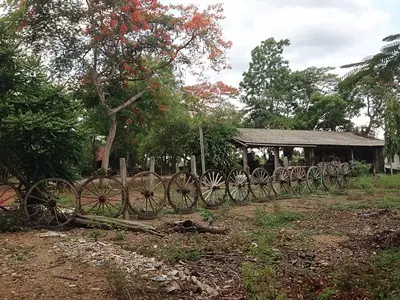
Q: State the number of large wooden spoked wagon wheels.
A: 13